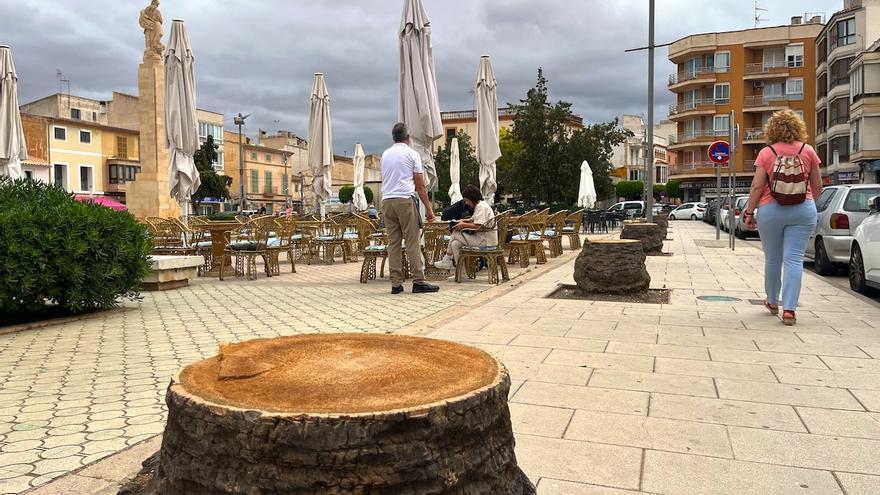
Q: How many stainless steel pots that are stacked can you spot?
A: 0